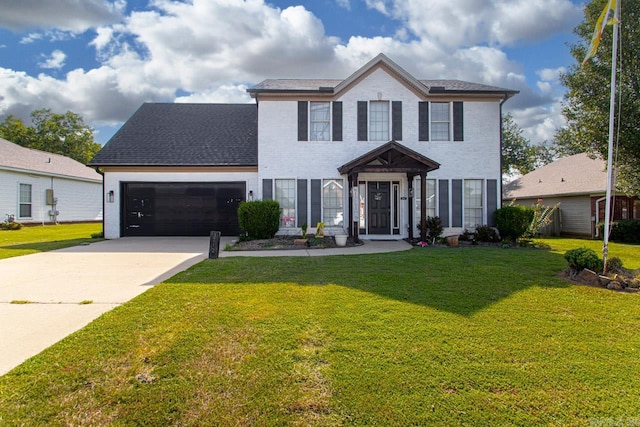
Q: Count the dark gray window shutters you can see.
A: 12